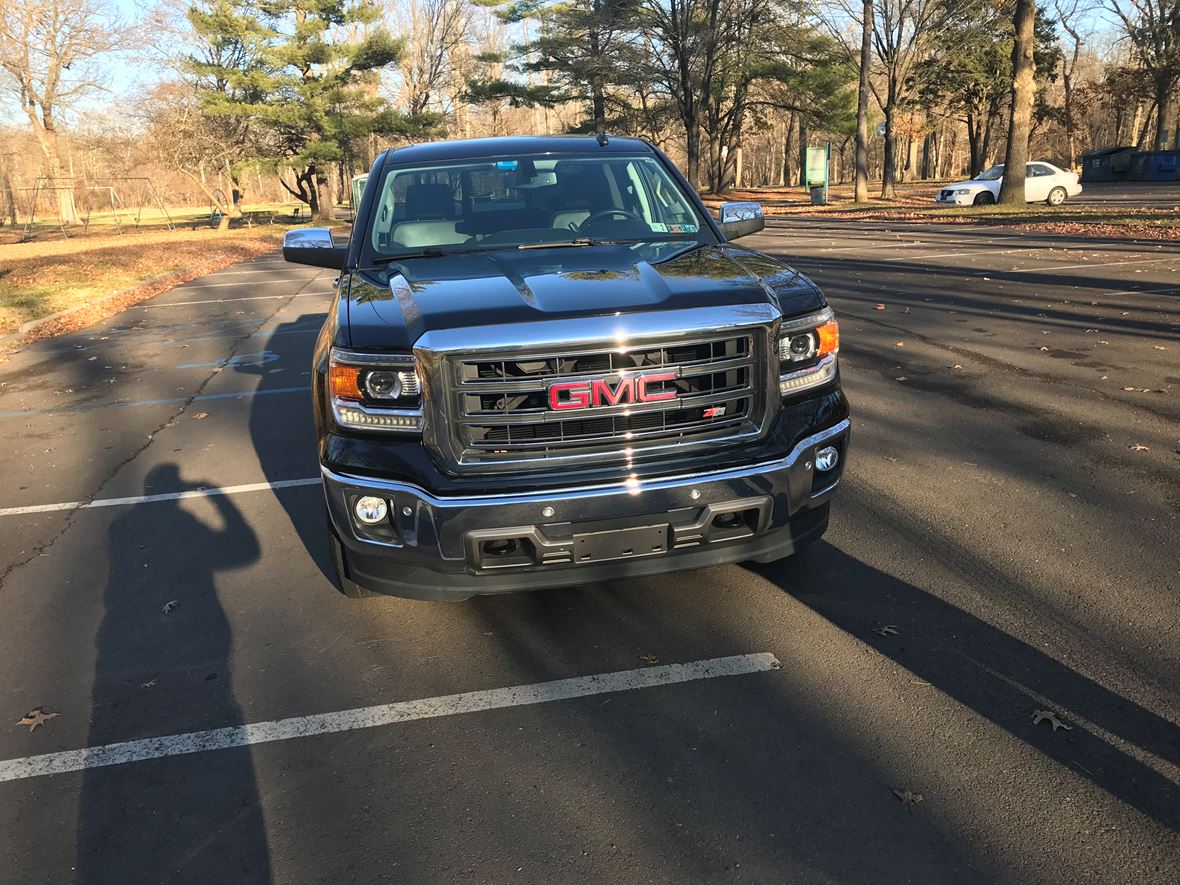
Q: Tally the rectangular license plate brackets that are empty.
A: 1